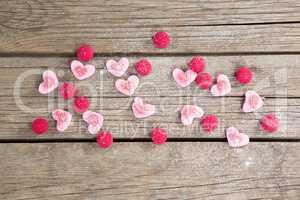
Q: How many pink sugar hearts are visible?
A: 12